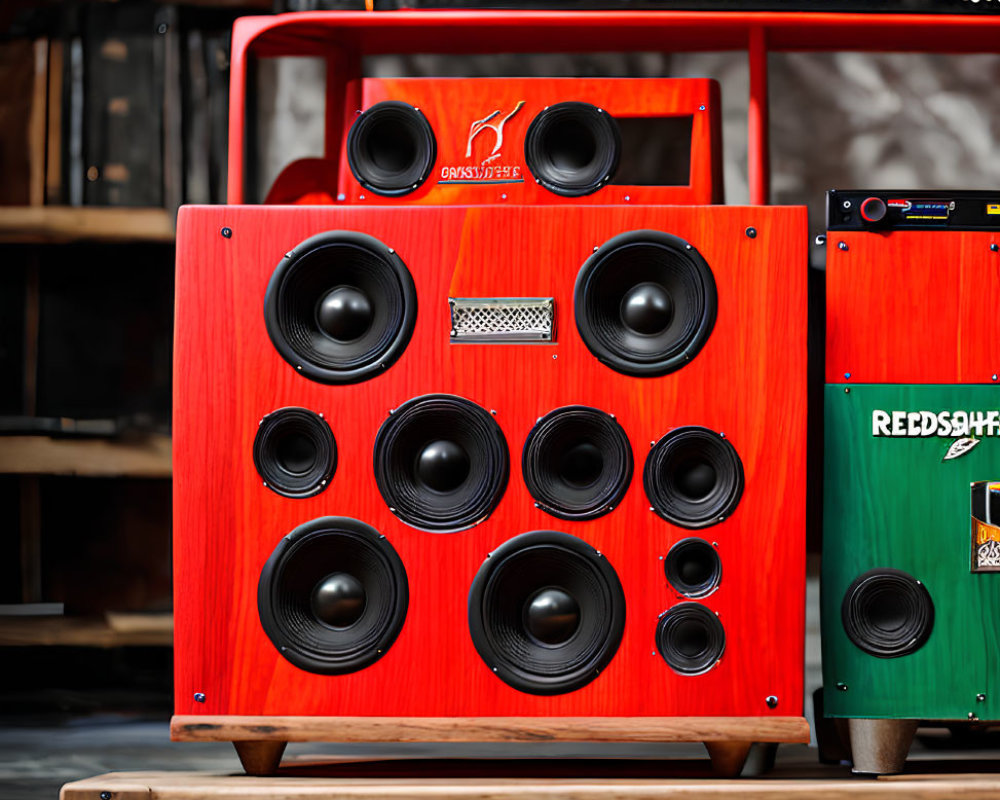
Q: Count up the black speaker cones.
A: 13